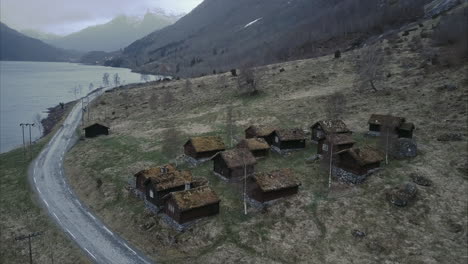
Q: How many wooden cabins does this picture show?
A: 15